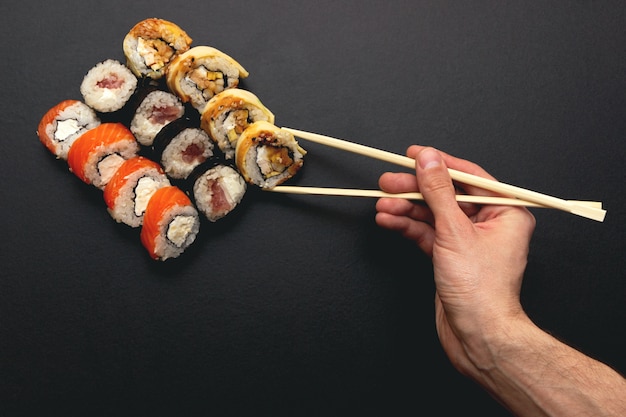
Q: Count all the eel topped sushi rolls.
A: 4